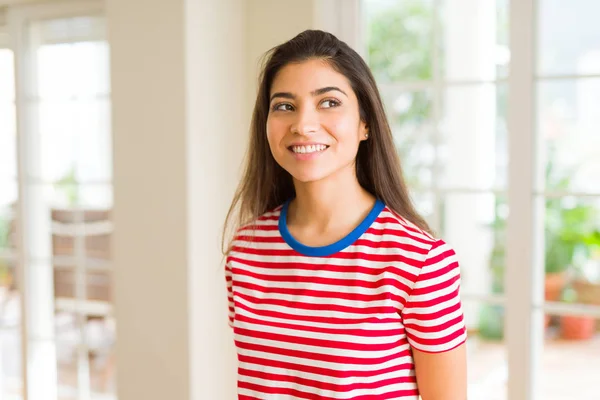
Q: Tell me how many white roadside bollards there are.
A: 0